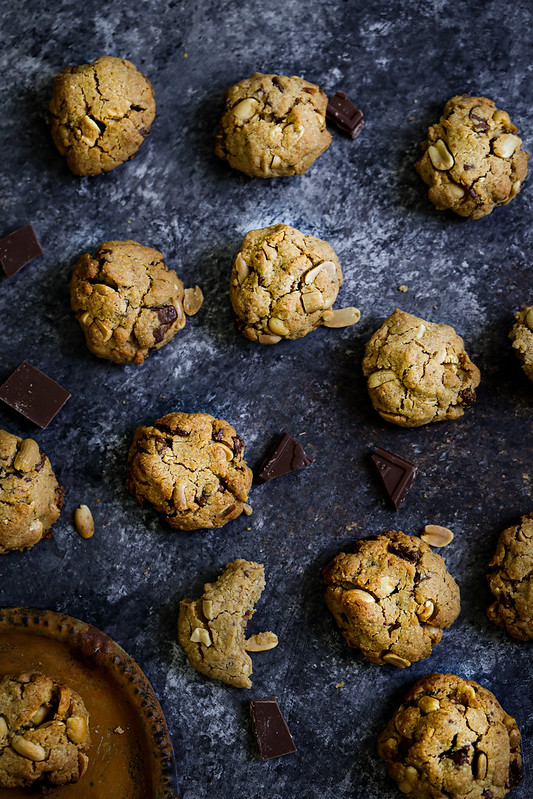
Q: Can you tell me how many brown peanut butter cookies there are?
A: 14